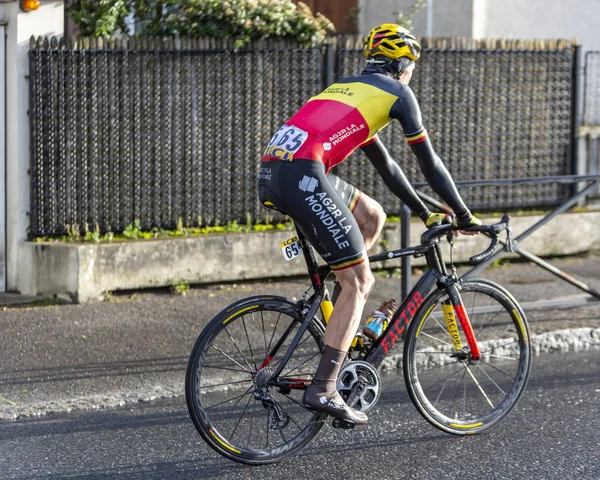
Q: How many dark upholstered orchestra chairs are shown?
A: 0